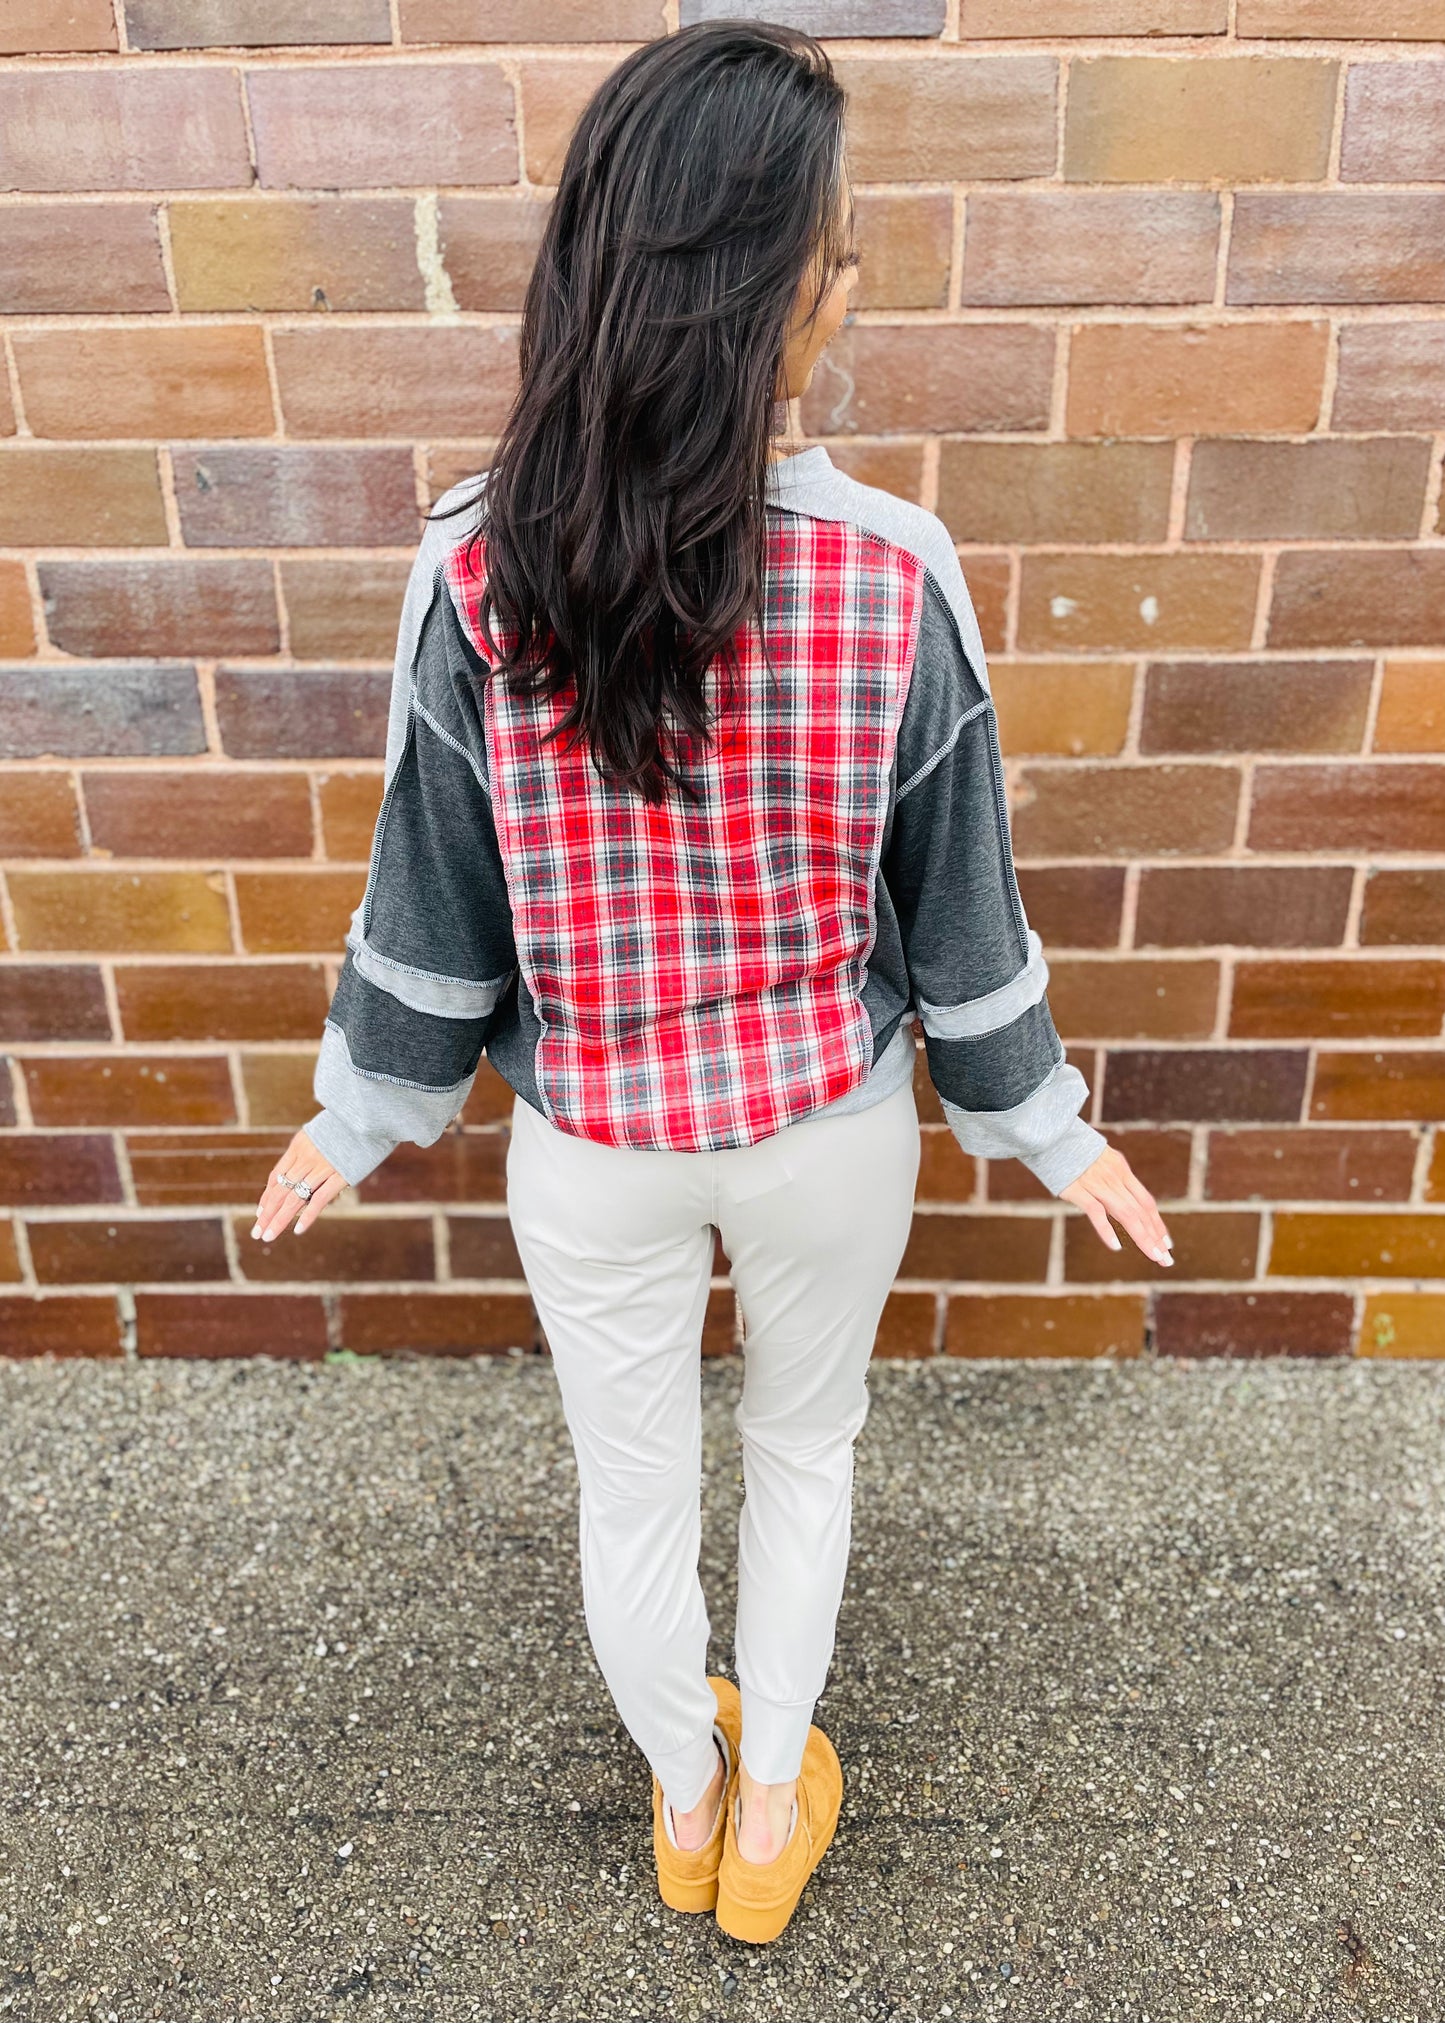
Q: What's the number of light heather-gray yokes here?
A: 2